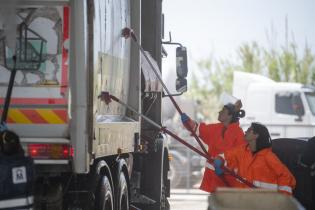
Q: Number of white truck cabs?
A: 1